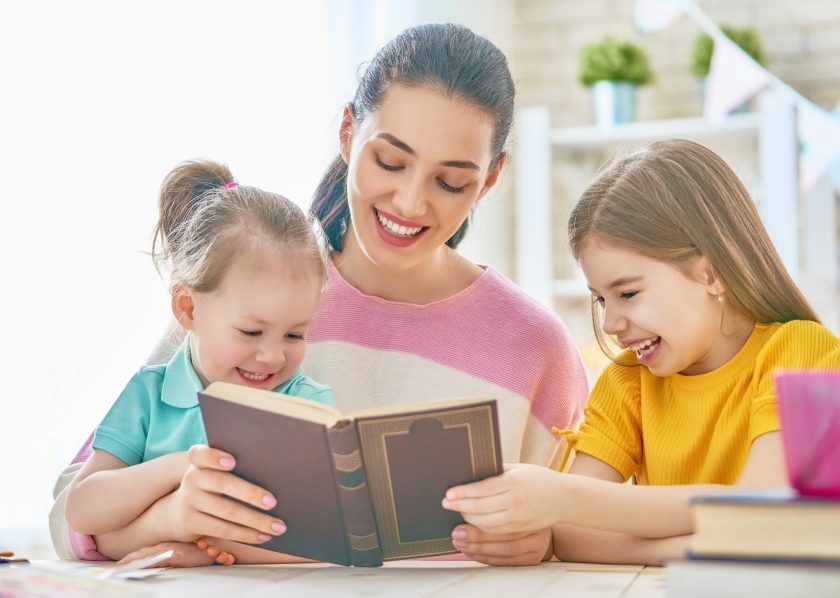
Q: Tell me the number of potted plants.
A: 2